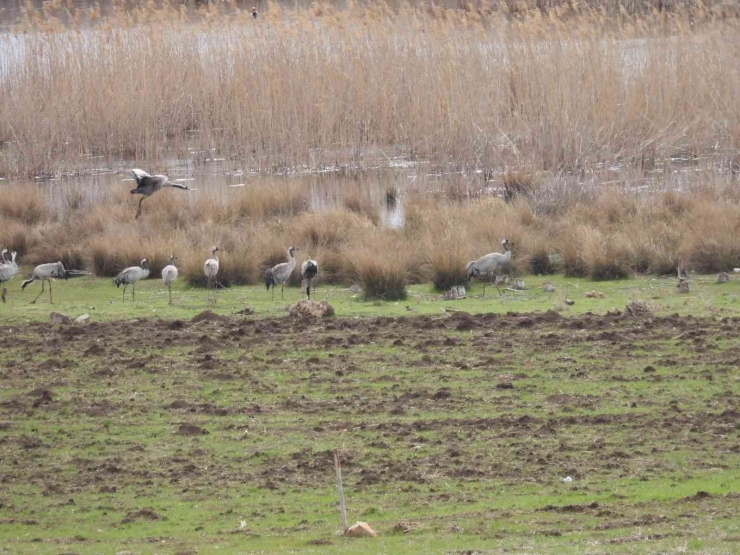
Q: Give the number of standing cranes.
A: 9